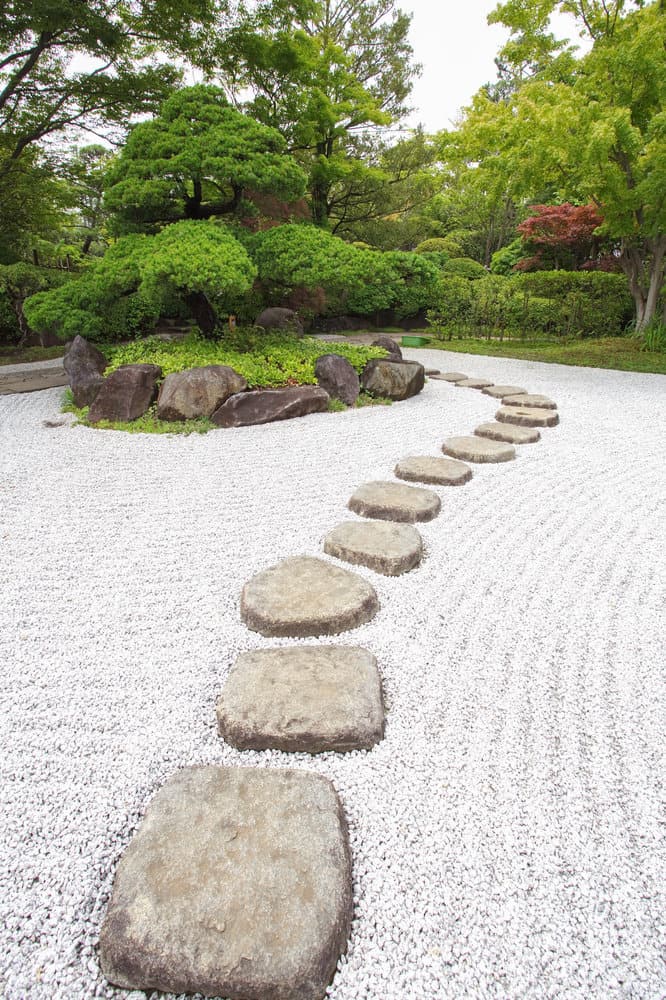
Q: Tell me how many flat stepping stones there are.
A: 14